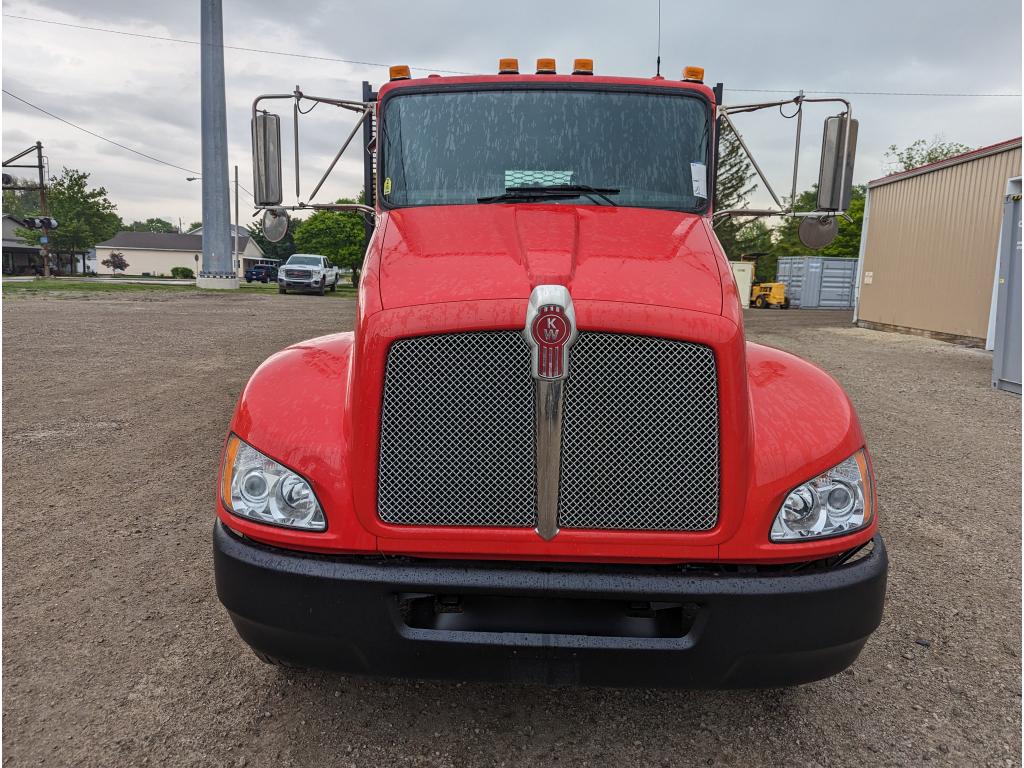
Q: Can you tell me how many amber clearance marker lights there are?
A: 5